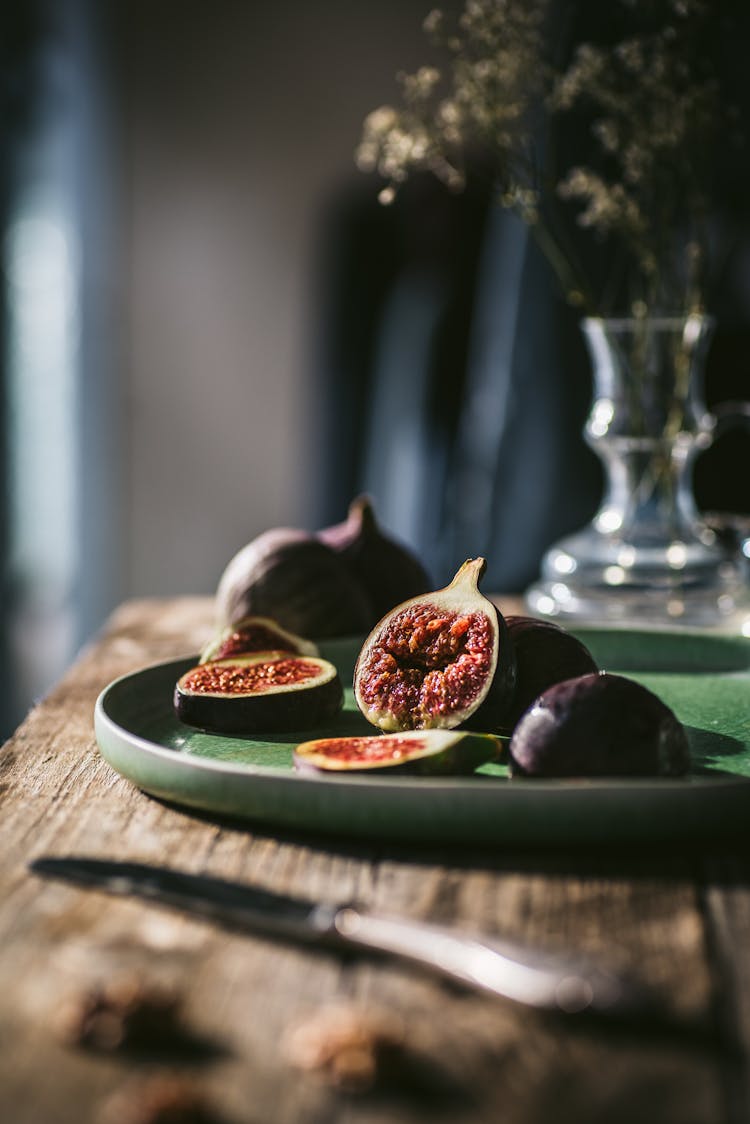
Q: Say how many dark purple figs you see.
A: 4